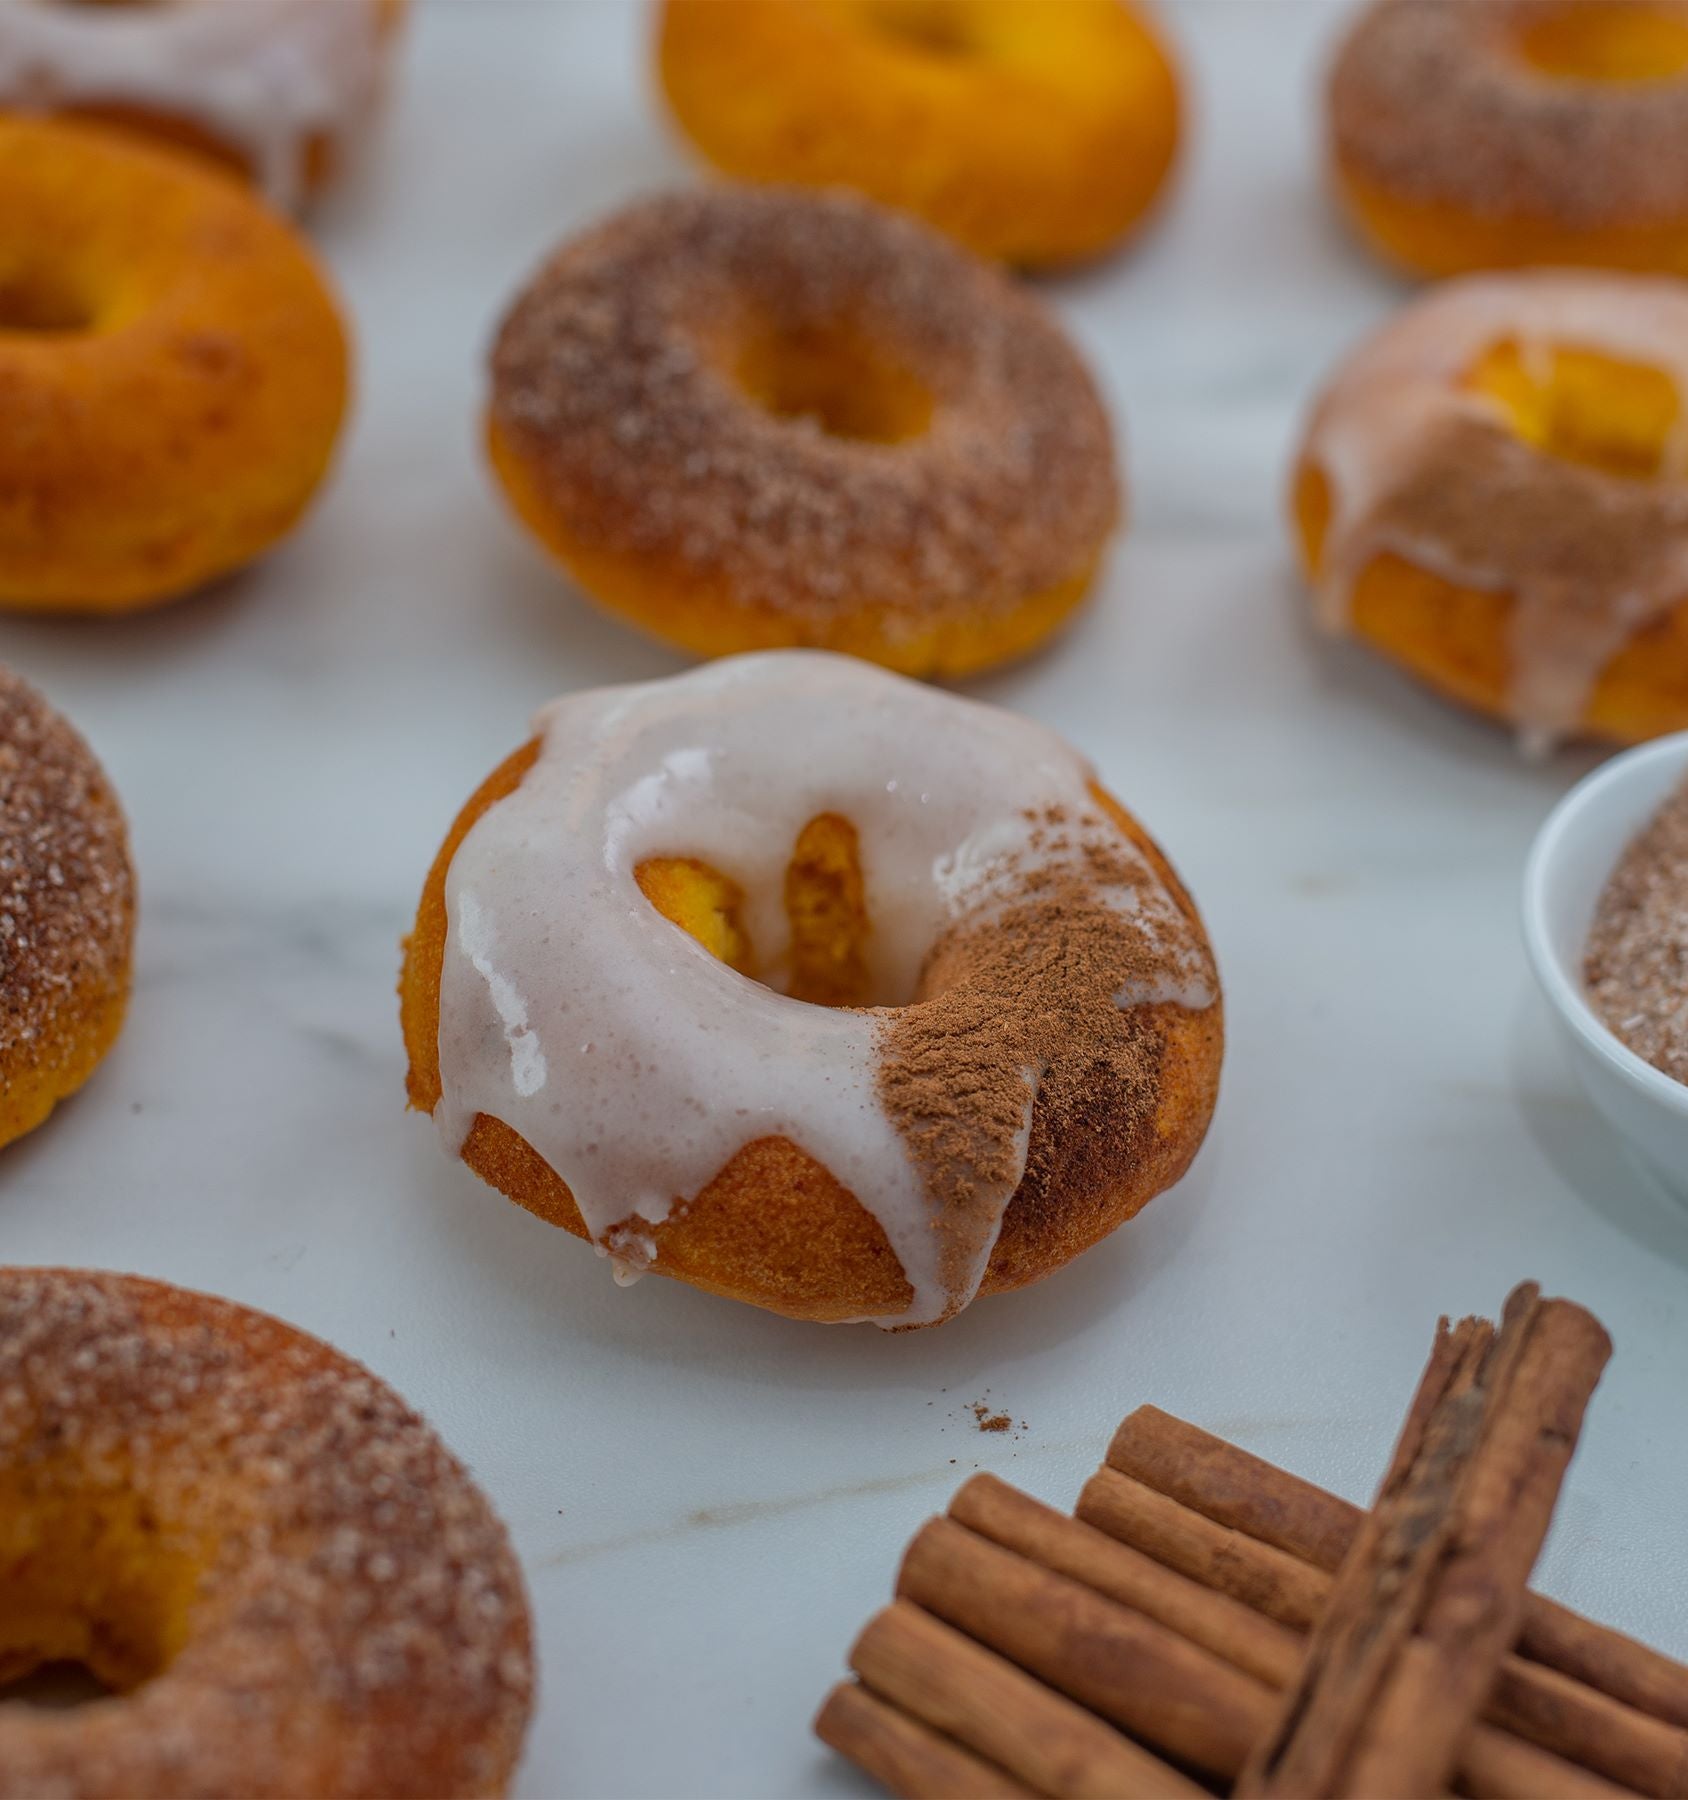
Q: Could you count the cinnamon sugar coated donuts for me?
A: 4